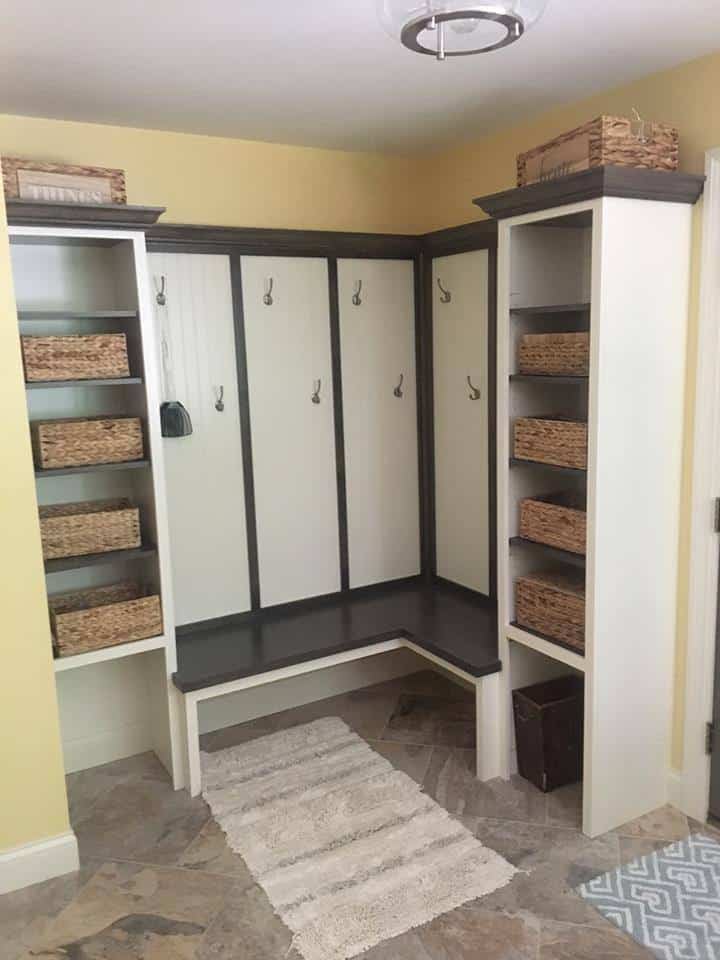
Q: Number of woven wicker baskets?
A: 10